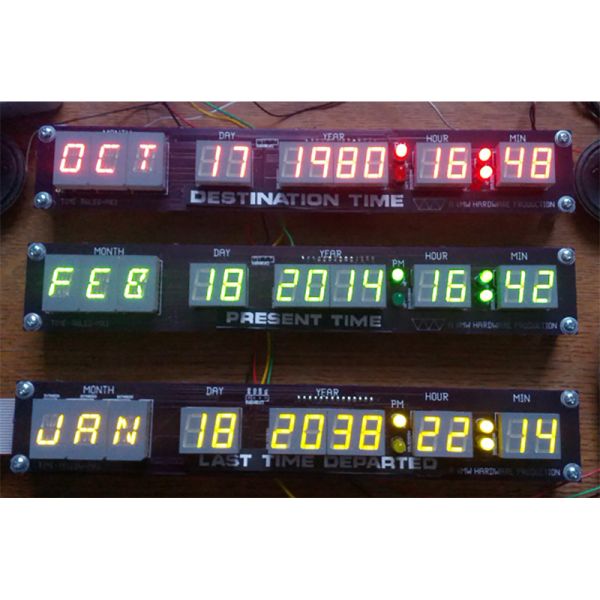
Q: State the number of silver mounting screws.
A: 12